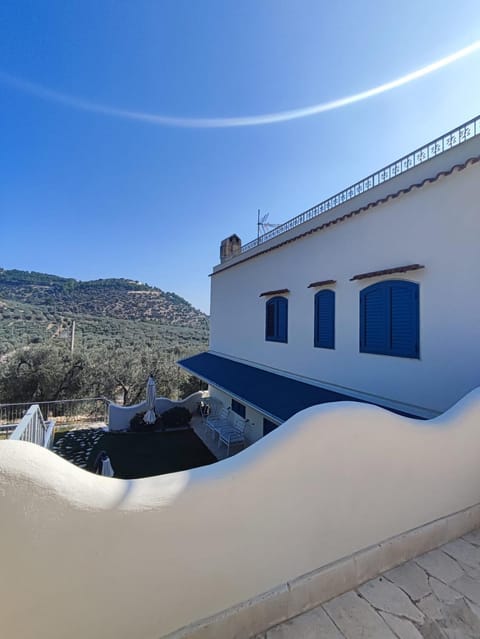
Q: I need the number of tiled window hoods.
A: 3